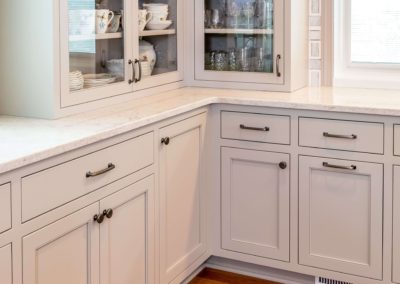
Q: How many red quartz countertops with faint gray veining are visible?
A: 0